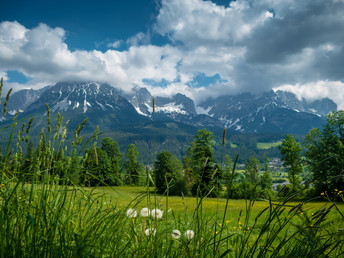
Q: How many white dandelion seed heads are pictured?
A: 6